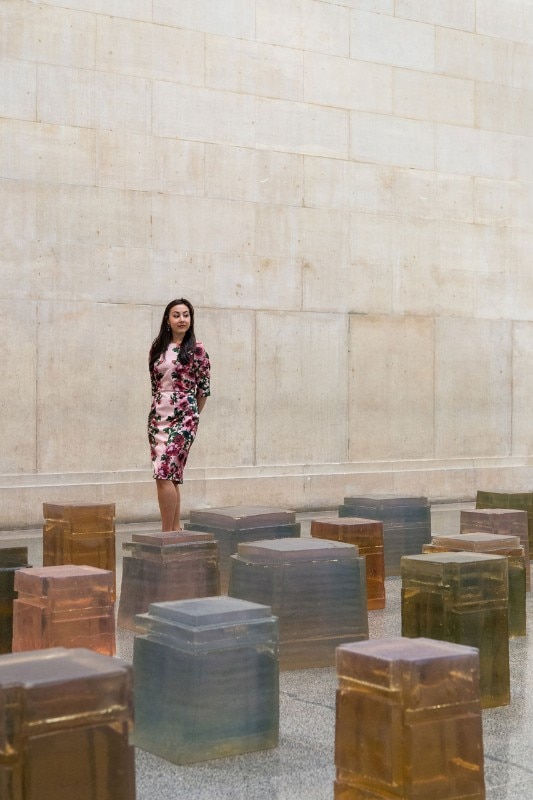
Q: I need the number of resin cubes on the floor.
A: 15